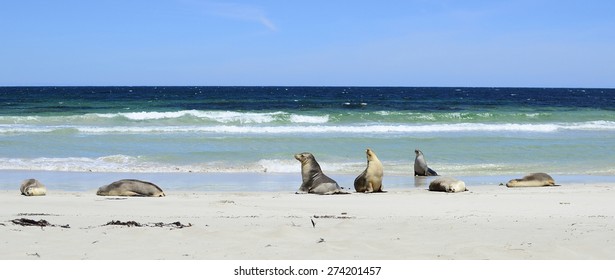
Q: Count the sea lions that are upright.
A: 3